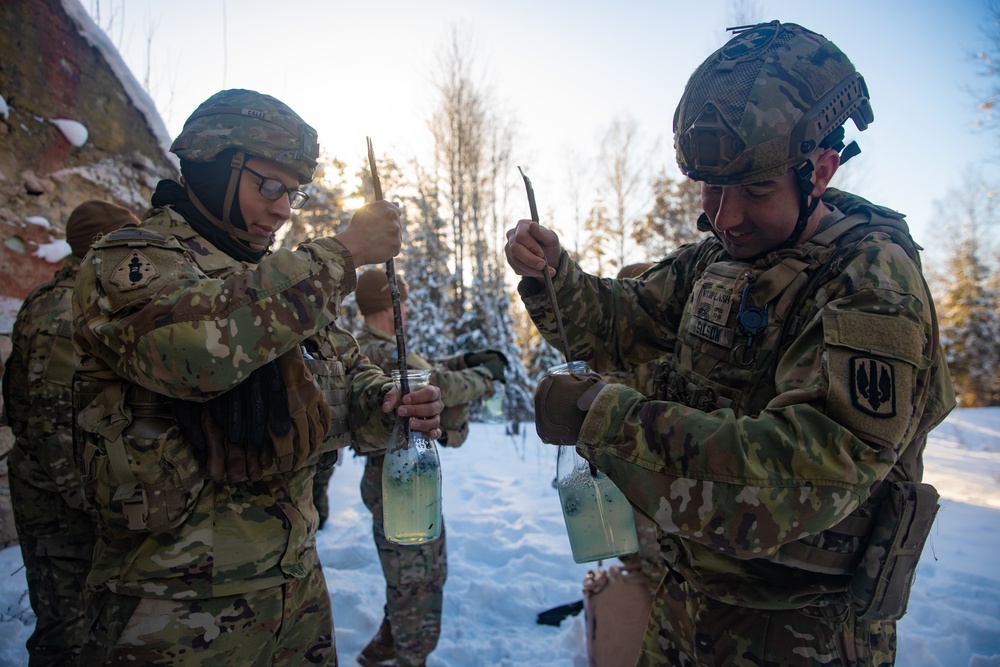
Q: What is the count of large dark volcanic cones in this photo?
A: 0